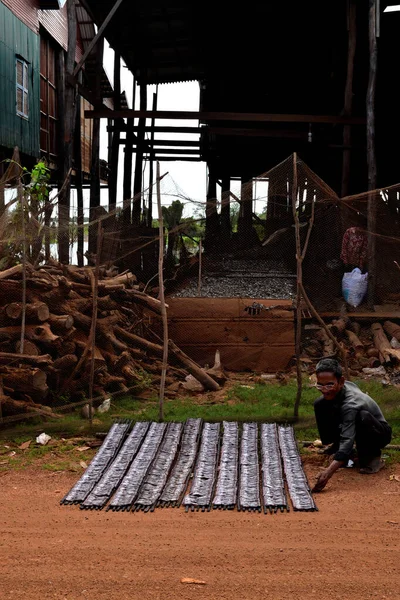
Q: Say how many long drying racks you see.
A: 10